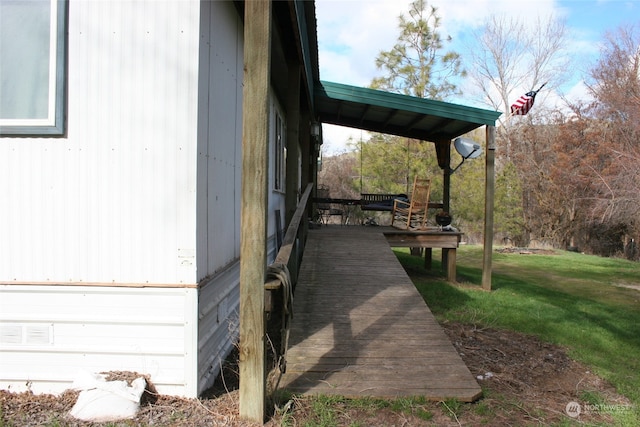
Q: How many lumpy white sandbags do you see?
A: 1